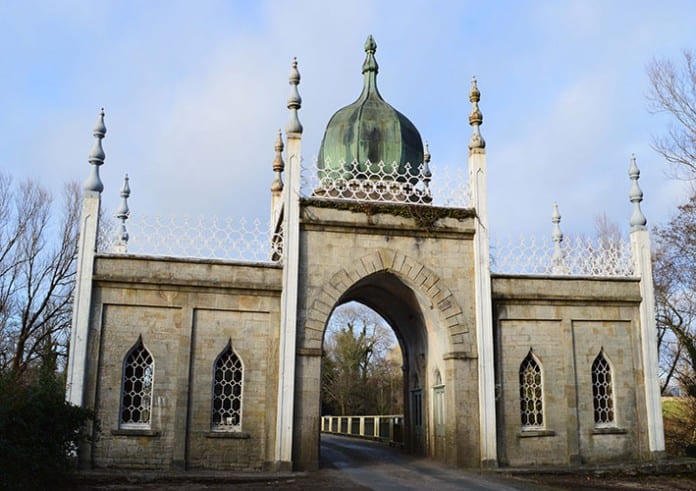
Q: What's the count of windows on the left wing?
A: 2